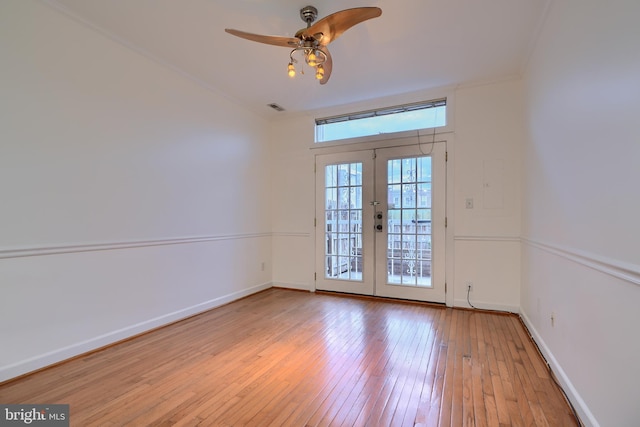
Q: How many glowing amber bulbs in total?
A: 3